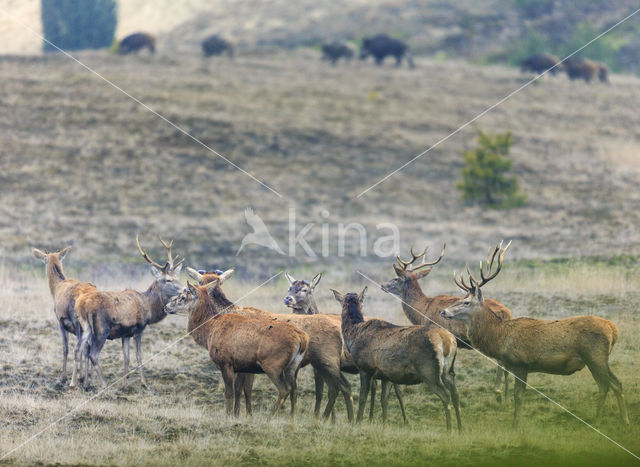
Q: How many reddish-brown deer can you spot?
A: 8